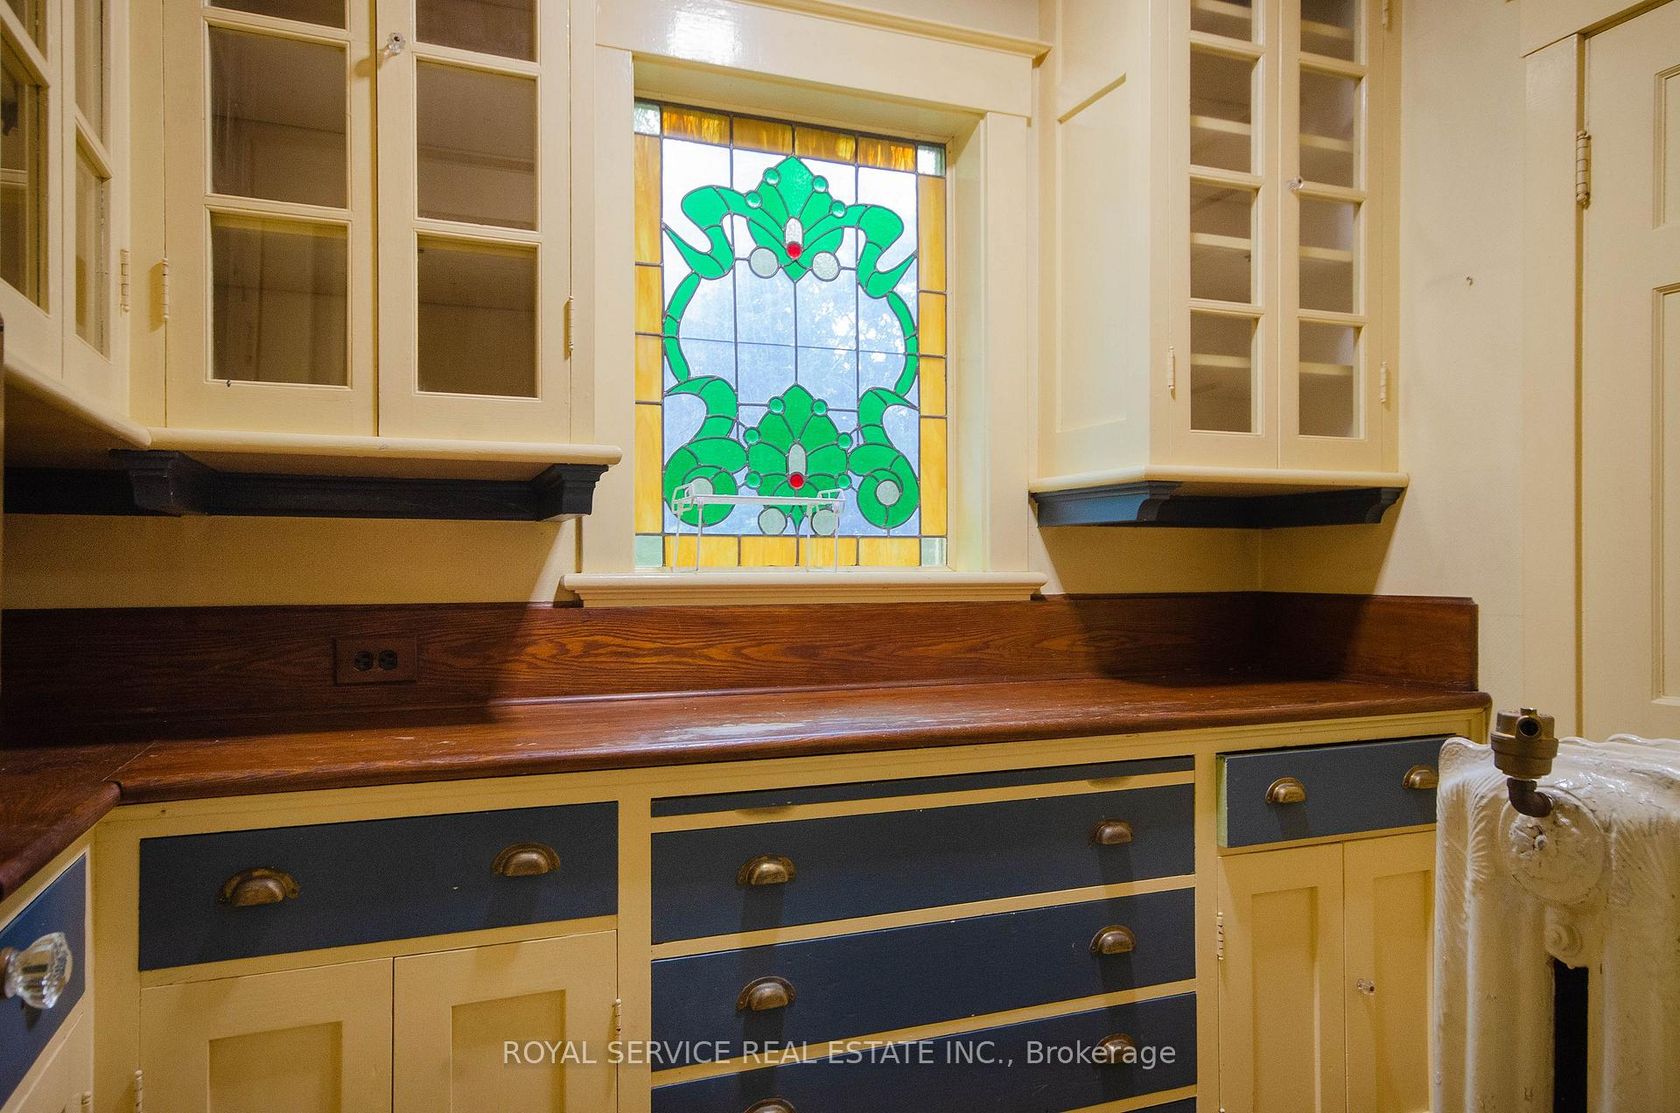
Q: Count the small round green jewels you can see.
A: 10